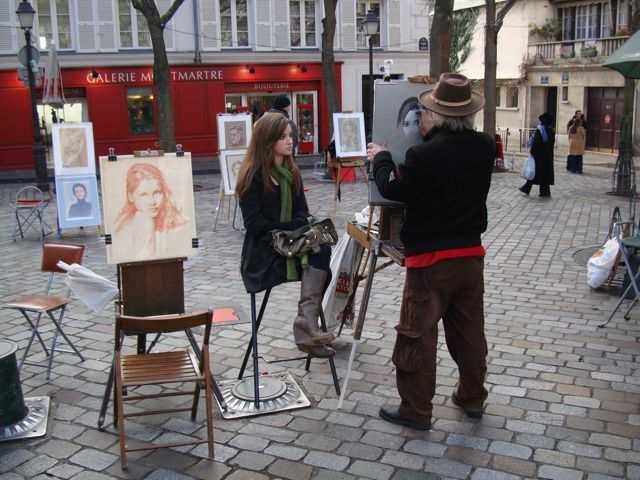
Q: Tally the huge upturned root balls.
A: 0